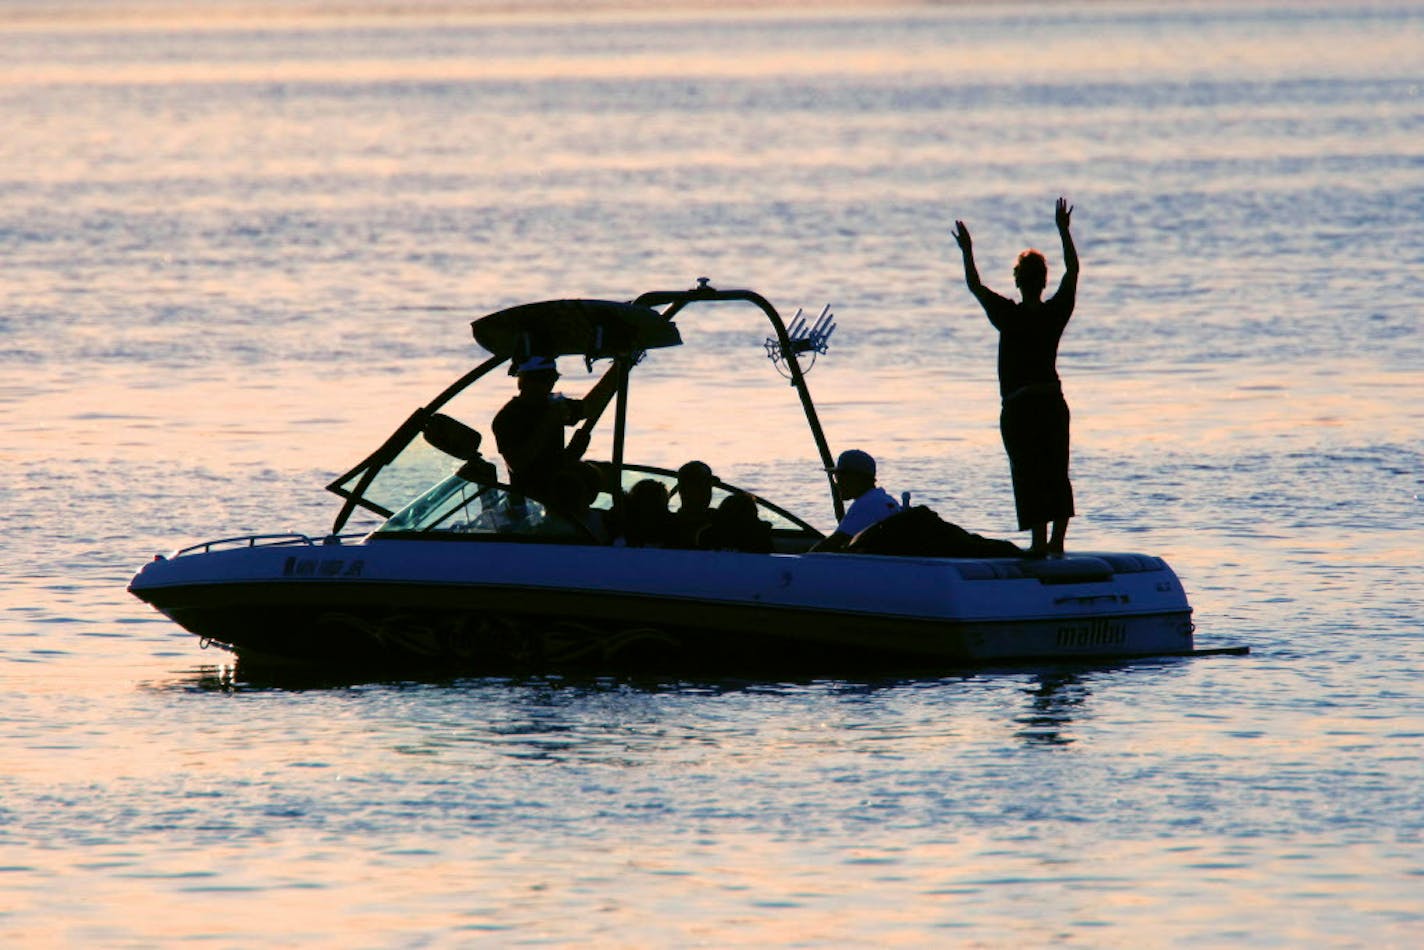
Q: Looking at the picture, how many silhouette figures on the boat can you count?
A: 7